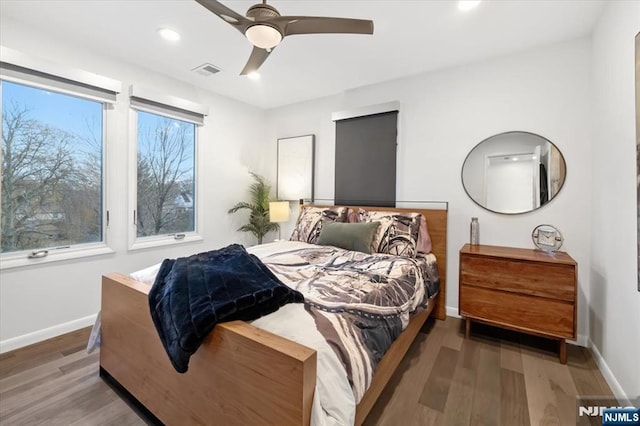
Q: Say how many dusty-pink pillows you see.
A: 2